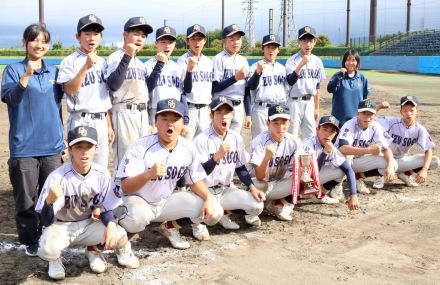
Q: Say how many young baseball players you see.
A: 14